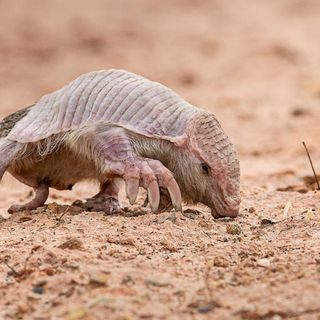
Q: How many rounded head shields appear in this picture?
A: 1